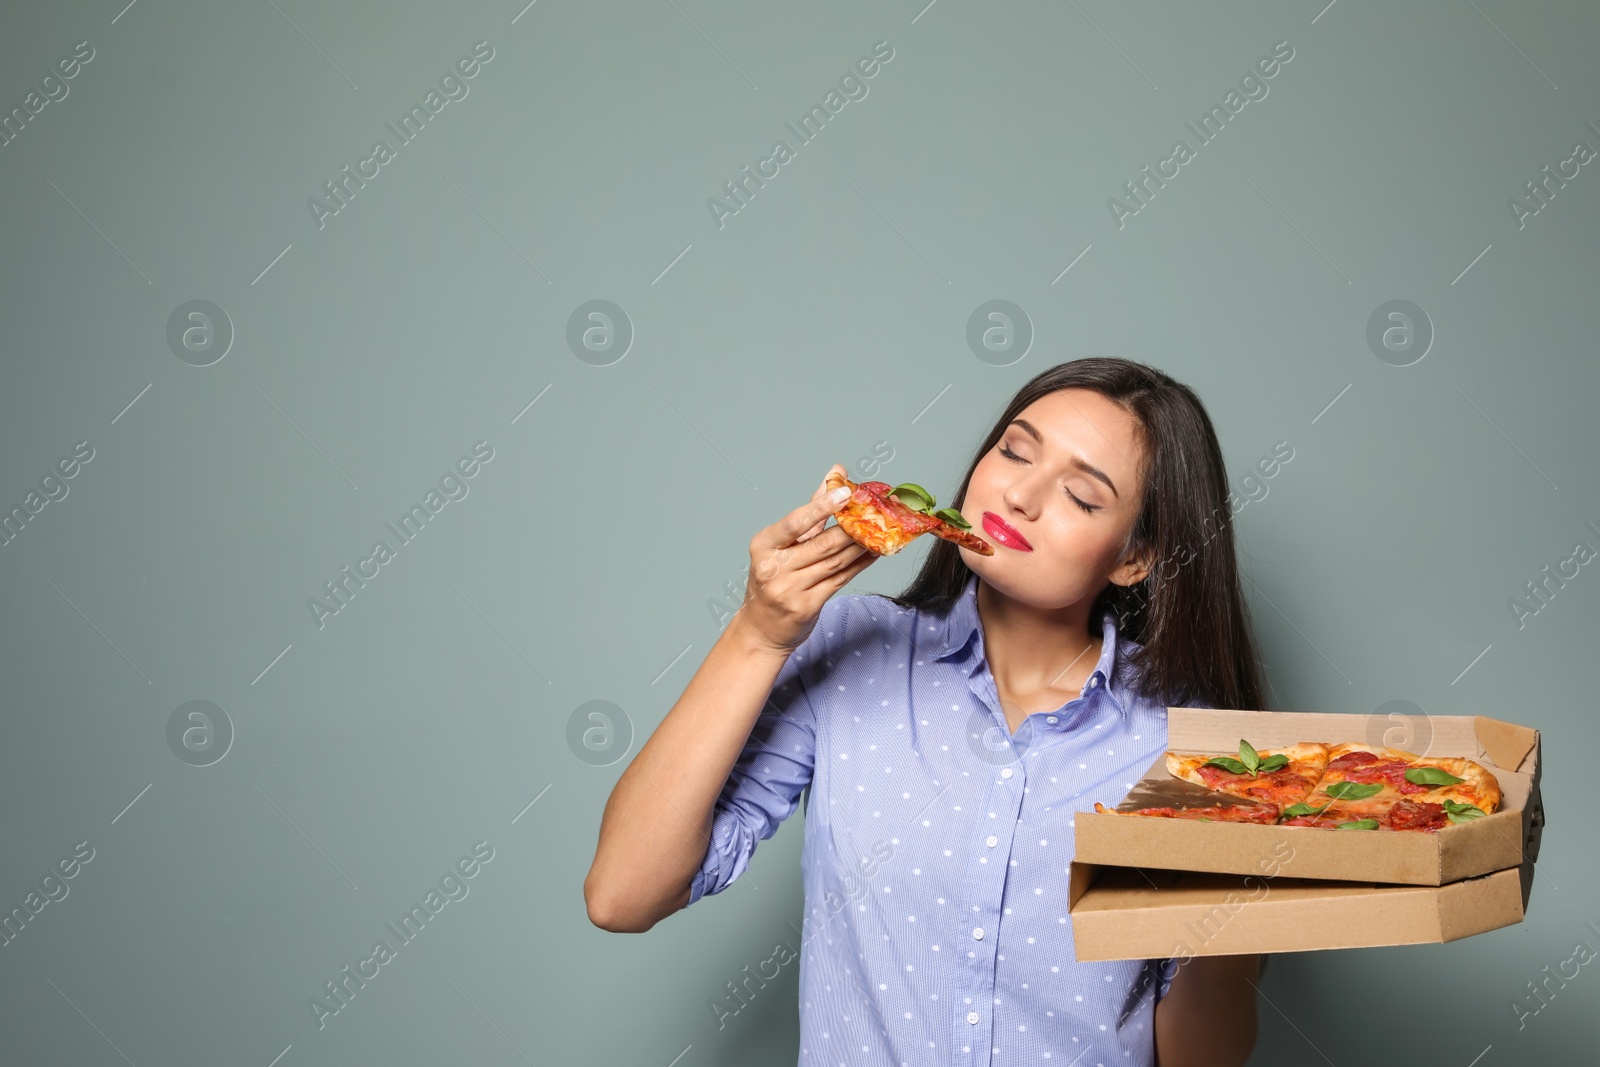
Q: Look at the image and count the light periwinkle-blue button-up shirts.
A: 1